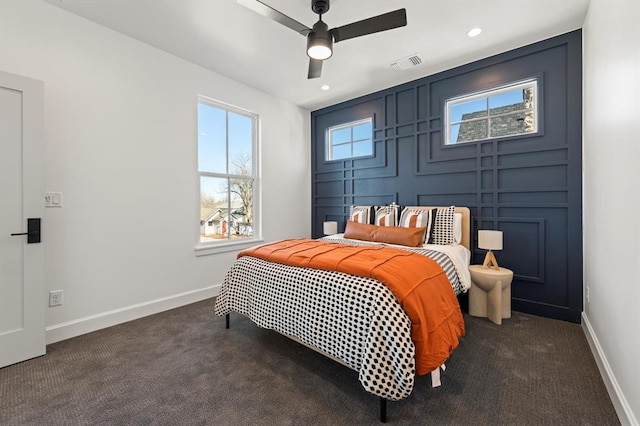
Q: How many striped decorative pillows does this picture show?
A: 3